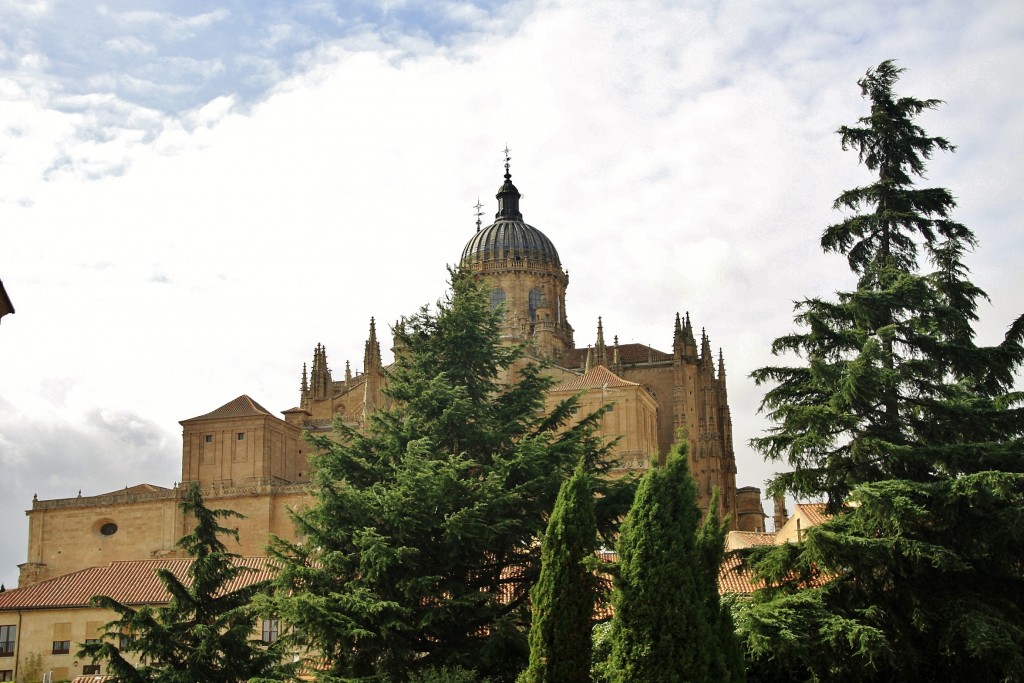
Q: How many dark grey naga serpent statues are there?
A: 0